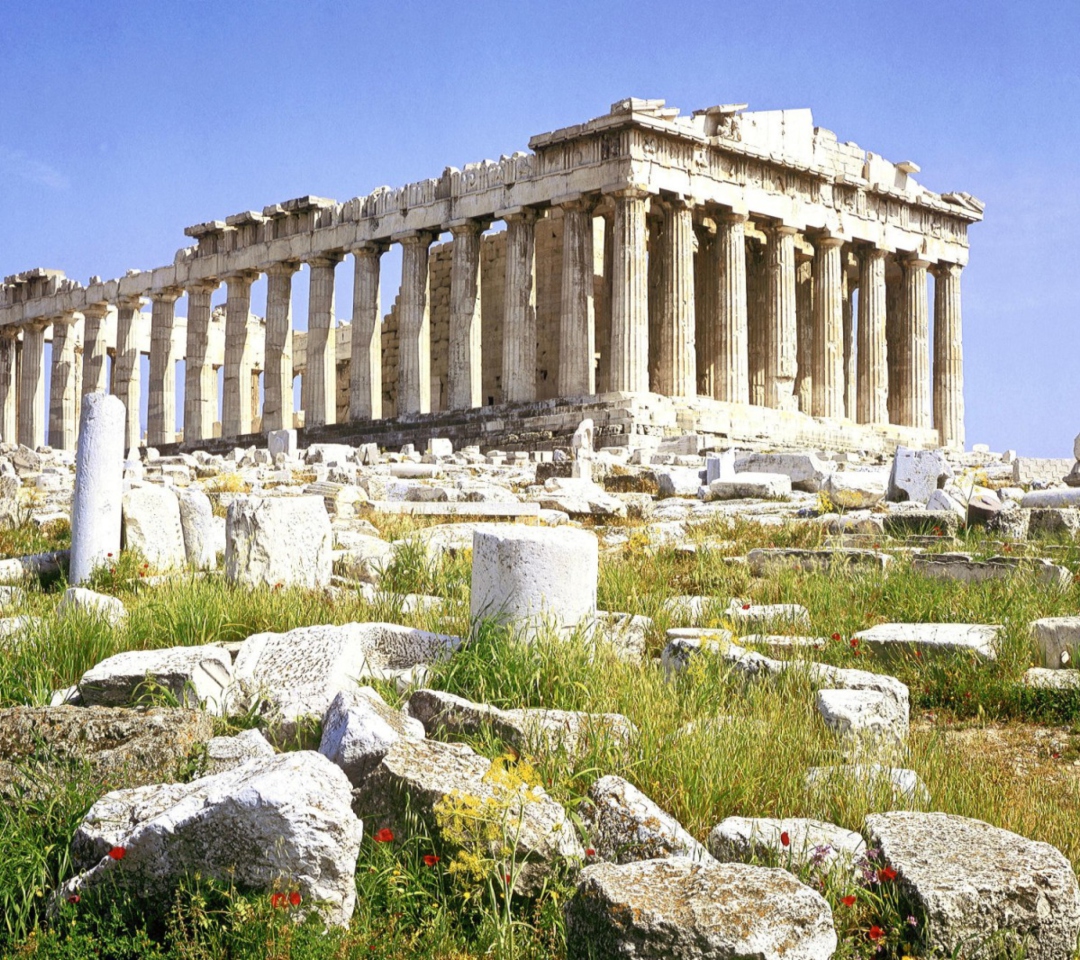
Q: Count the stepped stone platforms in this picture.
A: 1